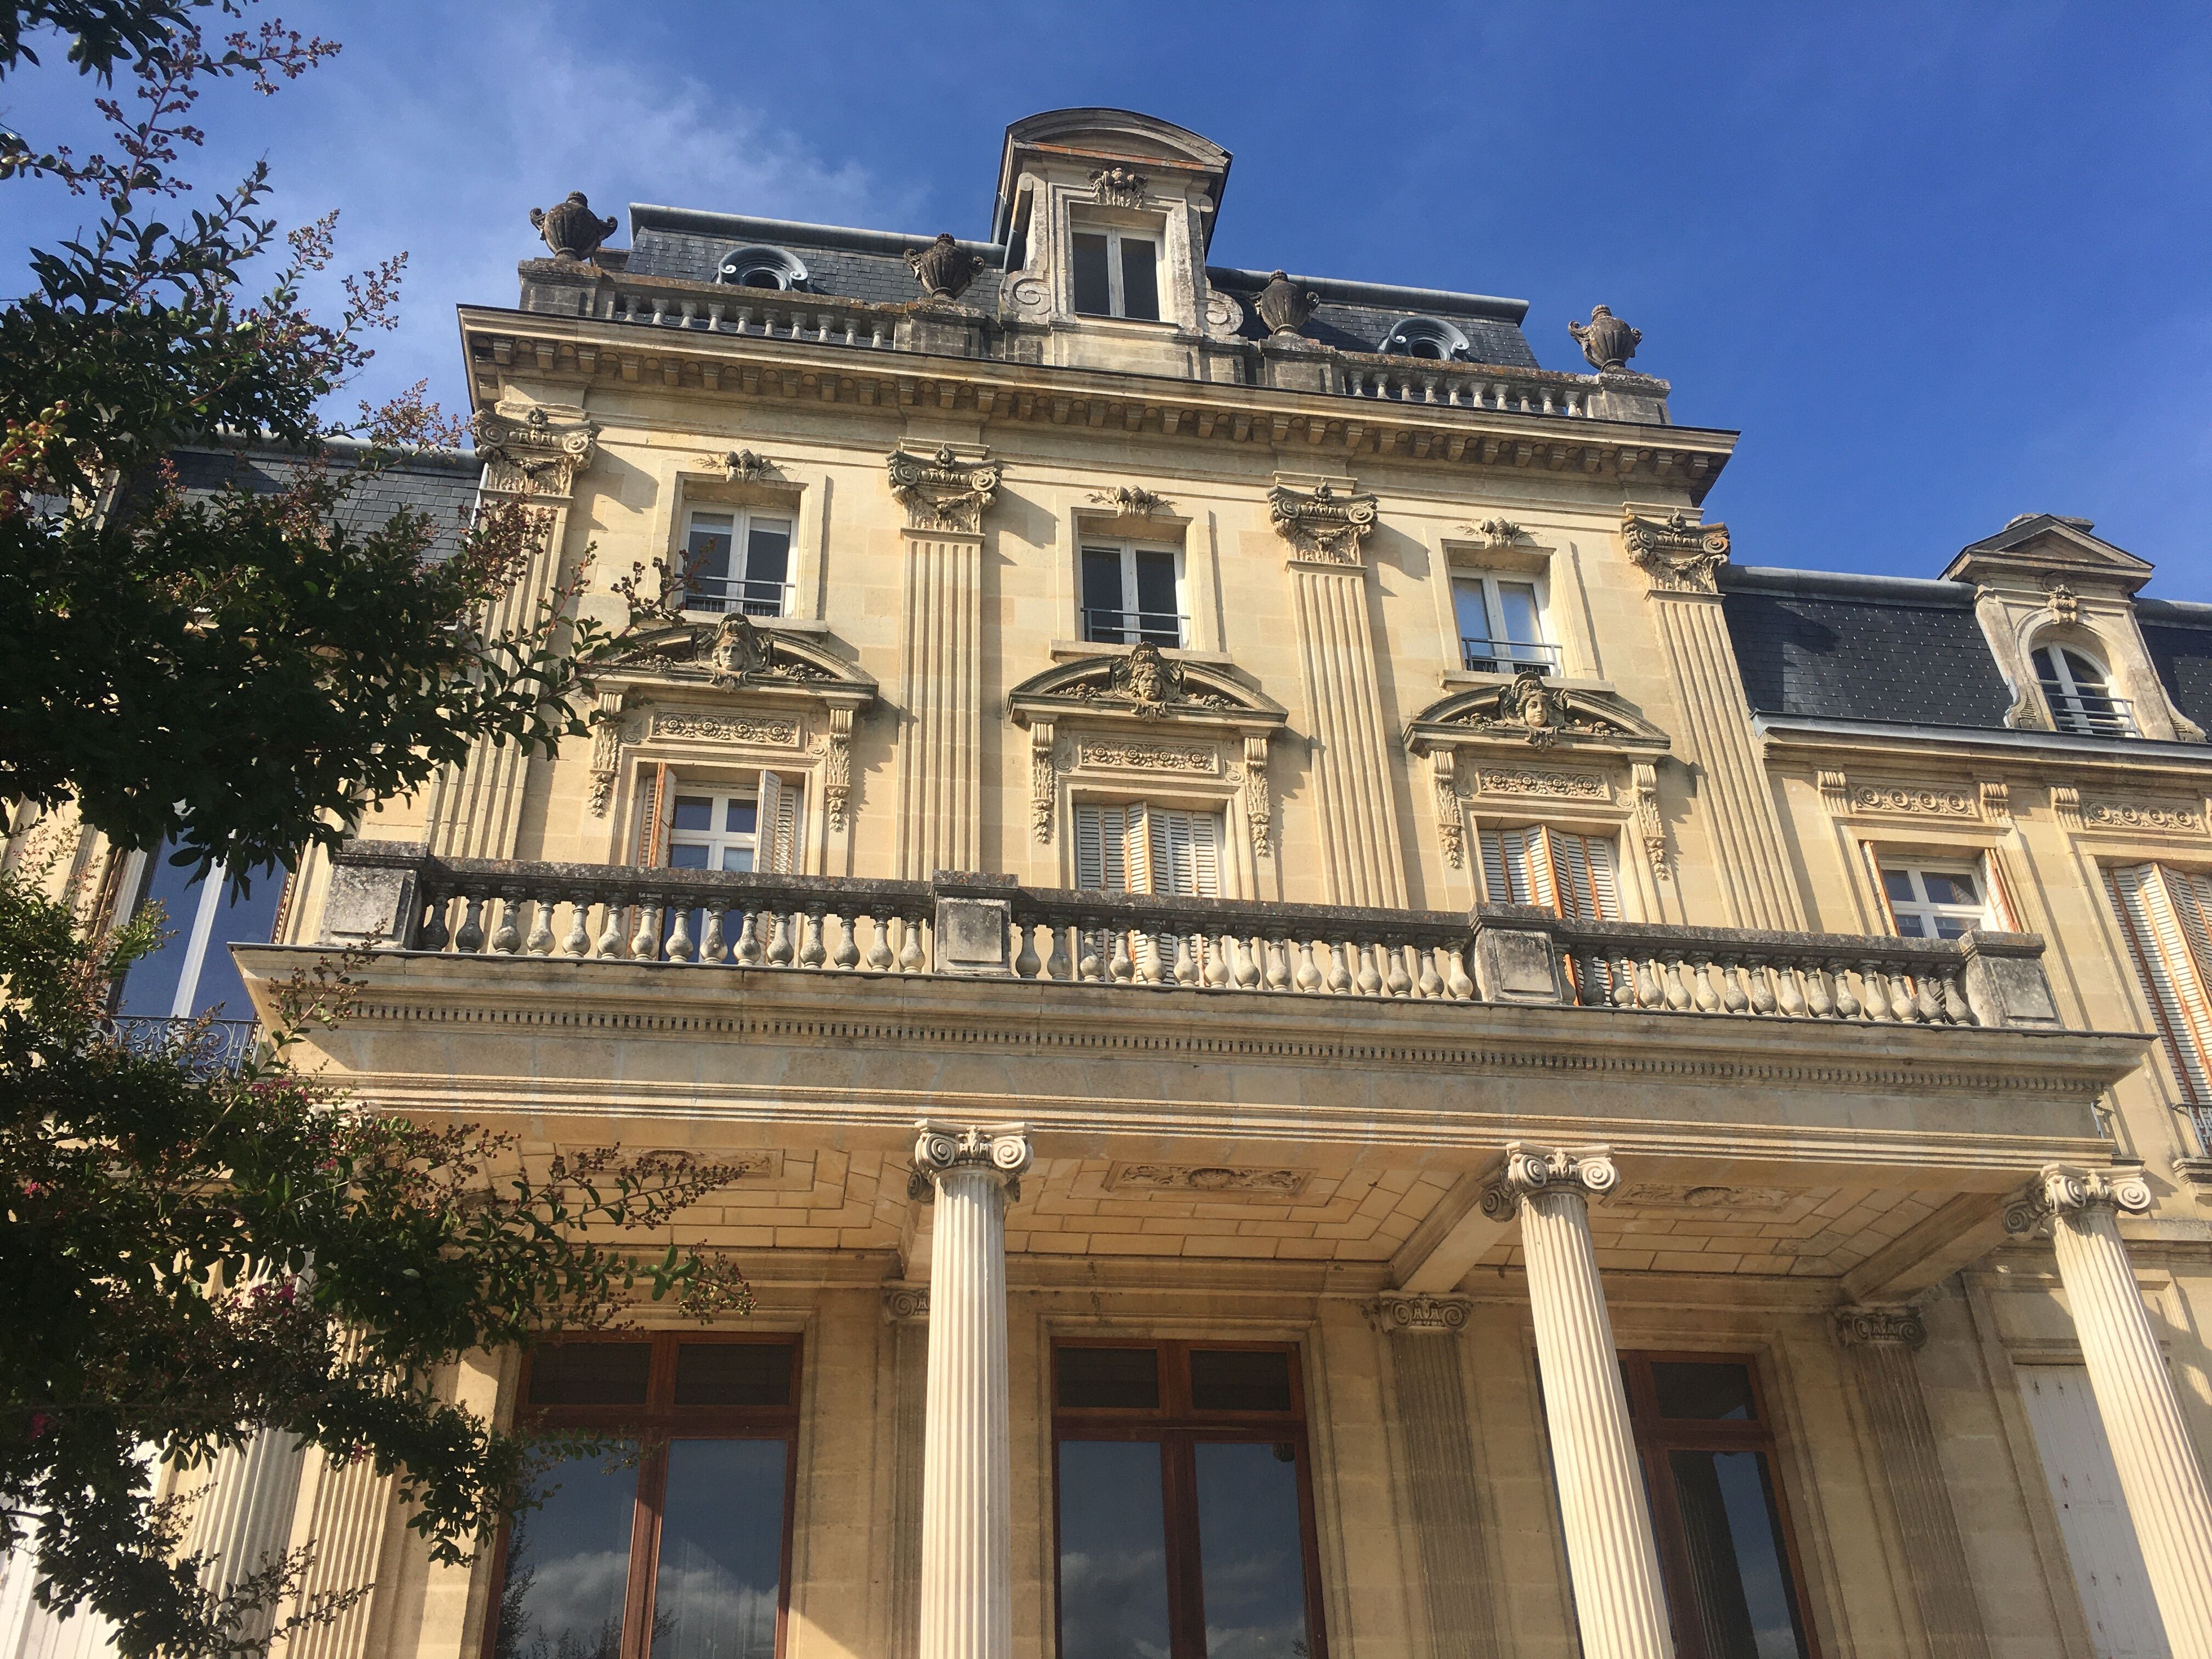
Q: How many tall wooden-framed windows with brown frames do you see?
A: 3